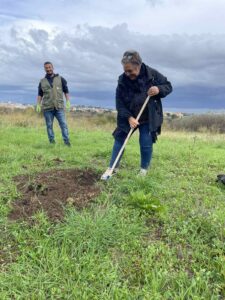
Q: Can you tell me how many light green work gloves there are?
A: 2